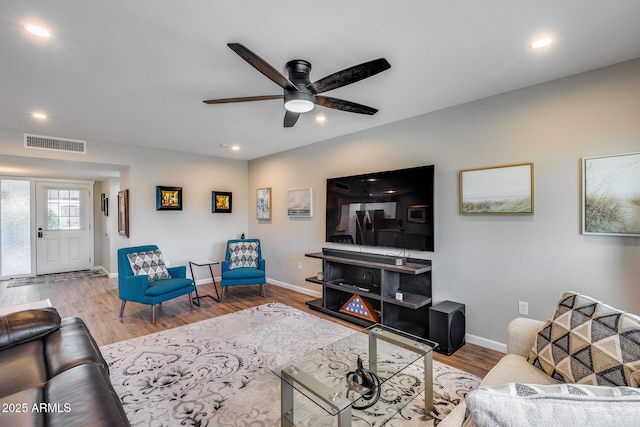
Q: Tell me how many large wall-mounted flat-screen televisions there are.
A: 1